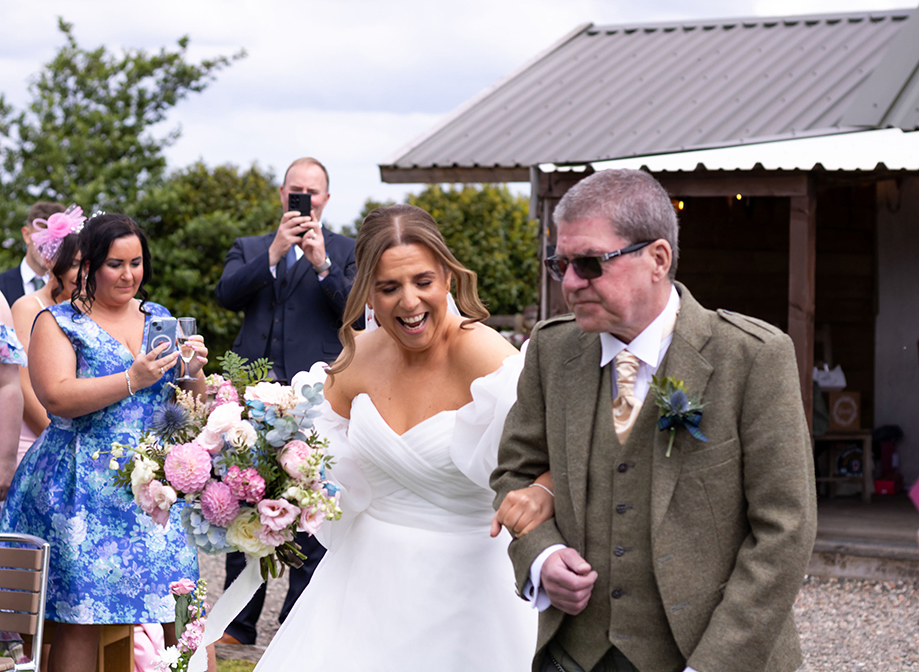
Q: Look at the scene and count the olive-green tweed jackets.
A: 1